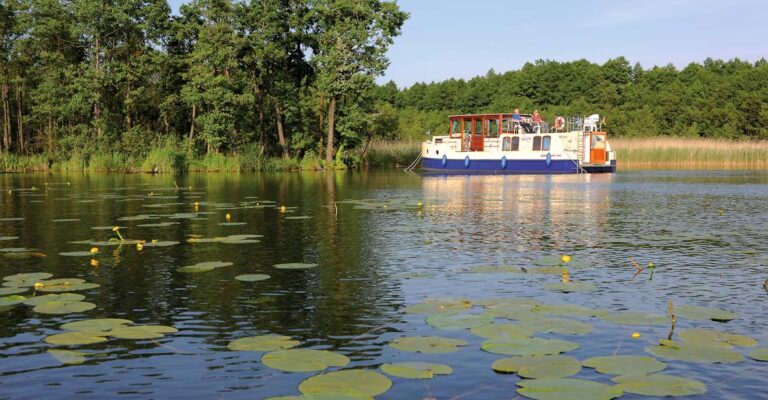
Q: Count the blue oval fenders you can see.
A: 4